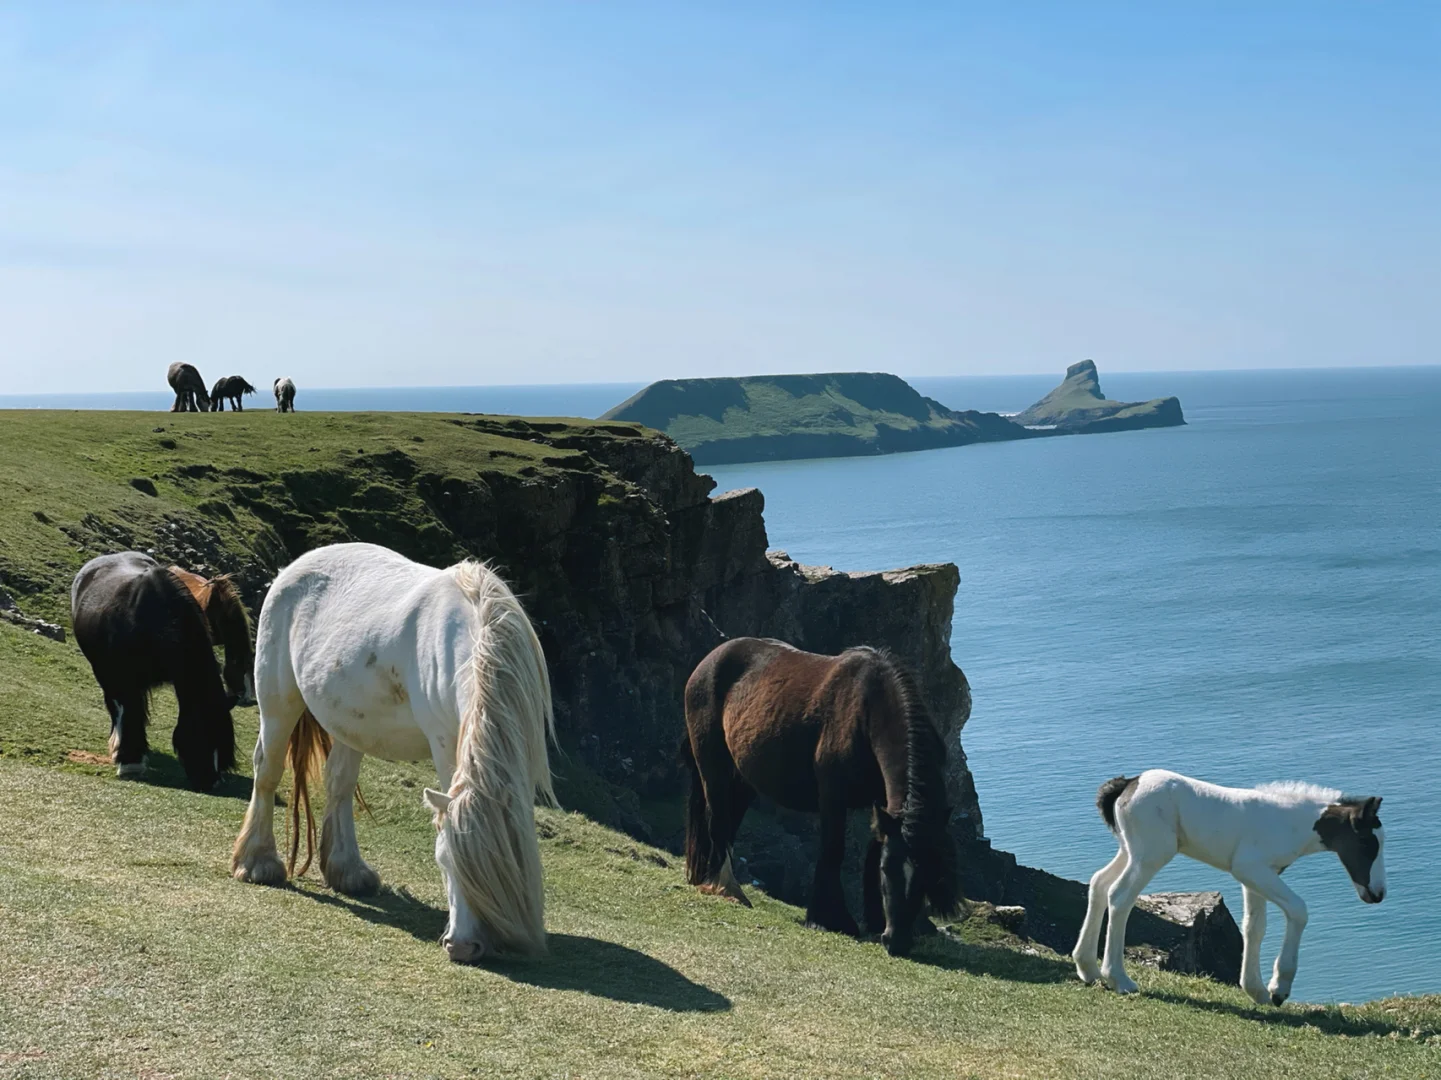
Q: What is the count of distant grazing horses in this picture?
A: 3